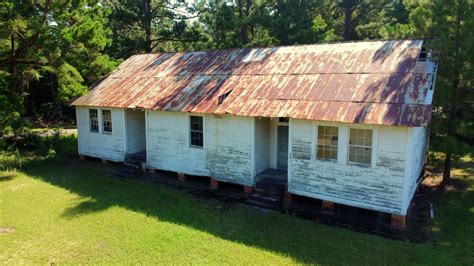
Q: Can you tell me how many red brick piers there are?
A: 9